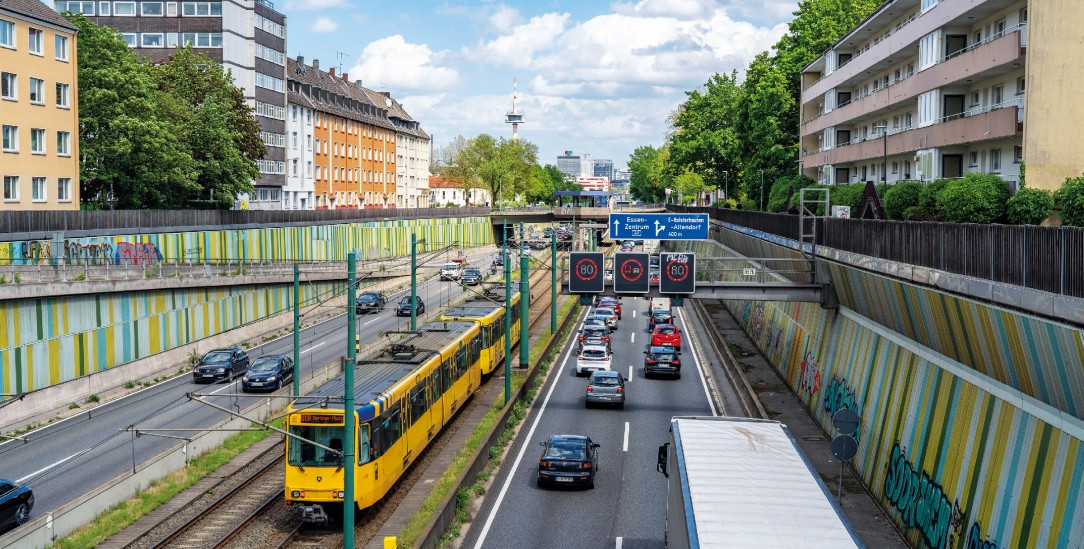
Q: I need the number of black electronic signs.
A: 3